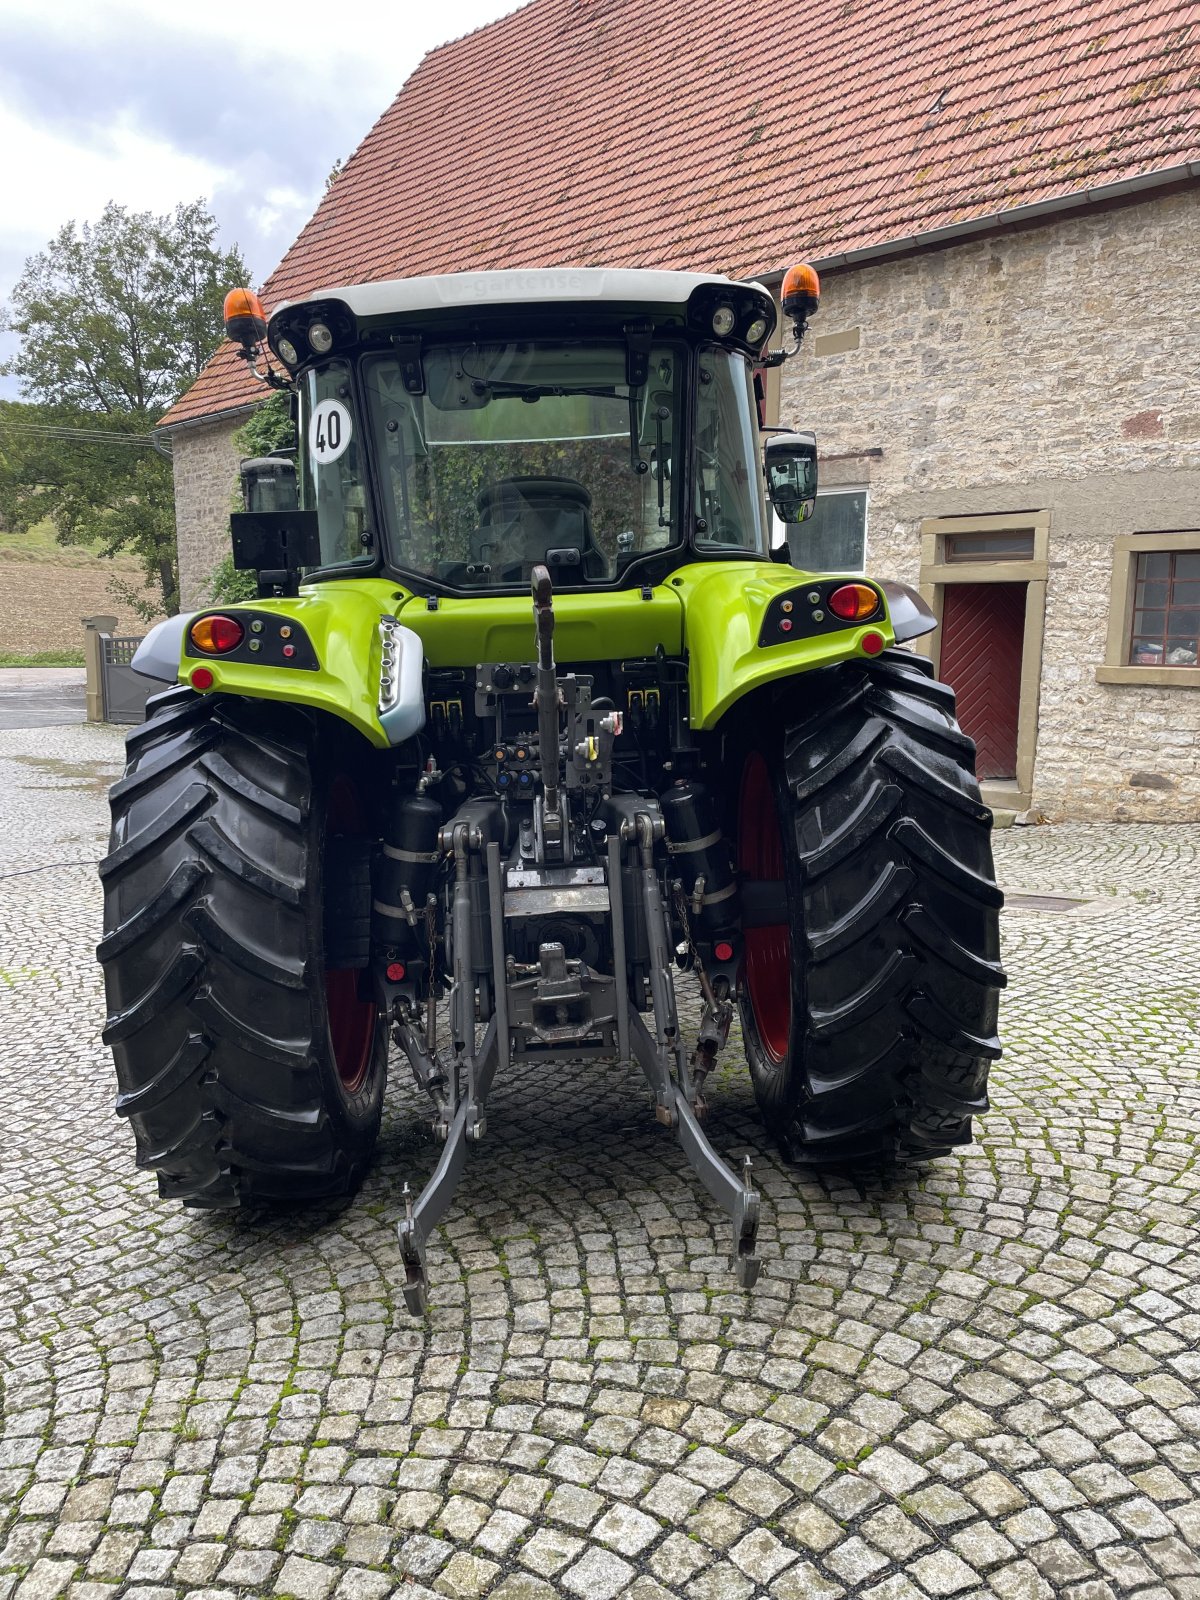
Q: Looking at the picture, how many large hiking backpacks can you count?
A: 0